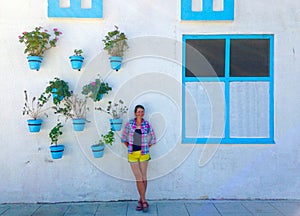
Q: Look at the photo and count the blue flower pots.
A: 10